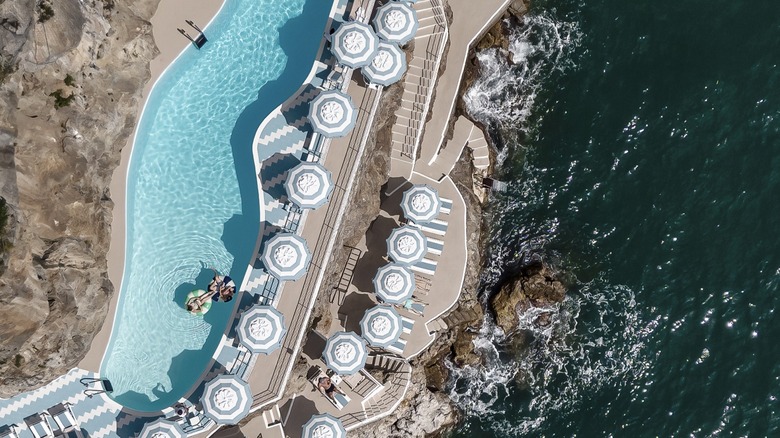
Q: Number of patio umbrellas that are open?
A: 15